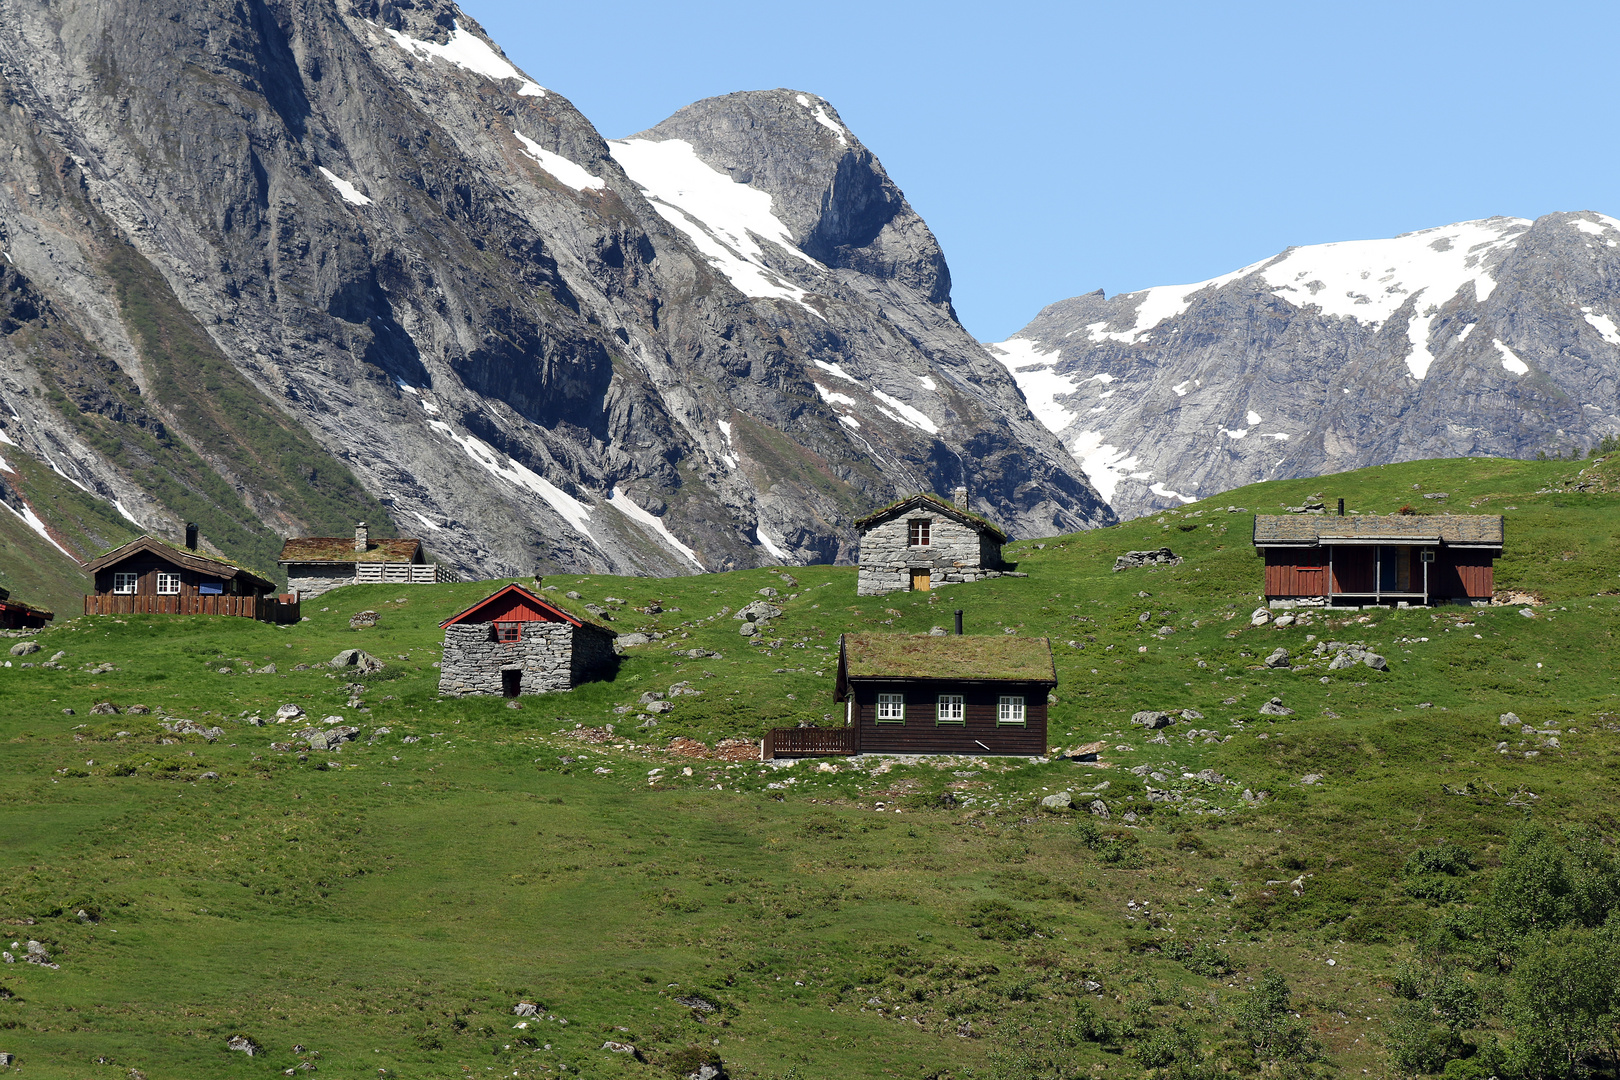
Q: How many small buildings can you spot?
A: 7